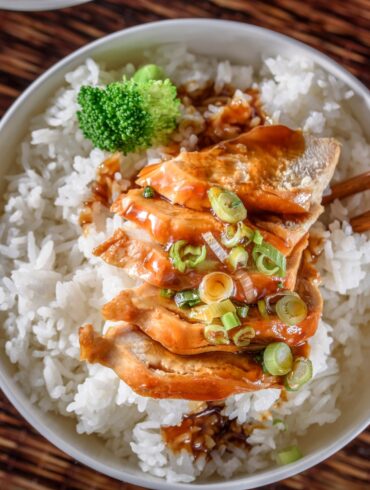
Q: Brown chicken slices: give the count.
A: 5